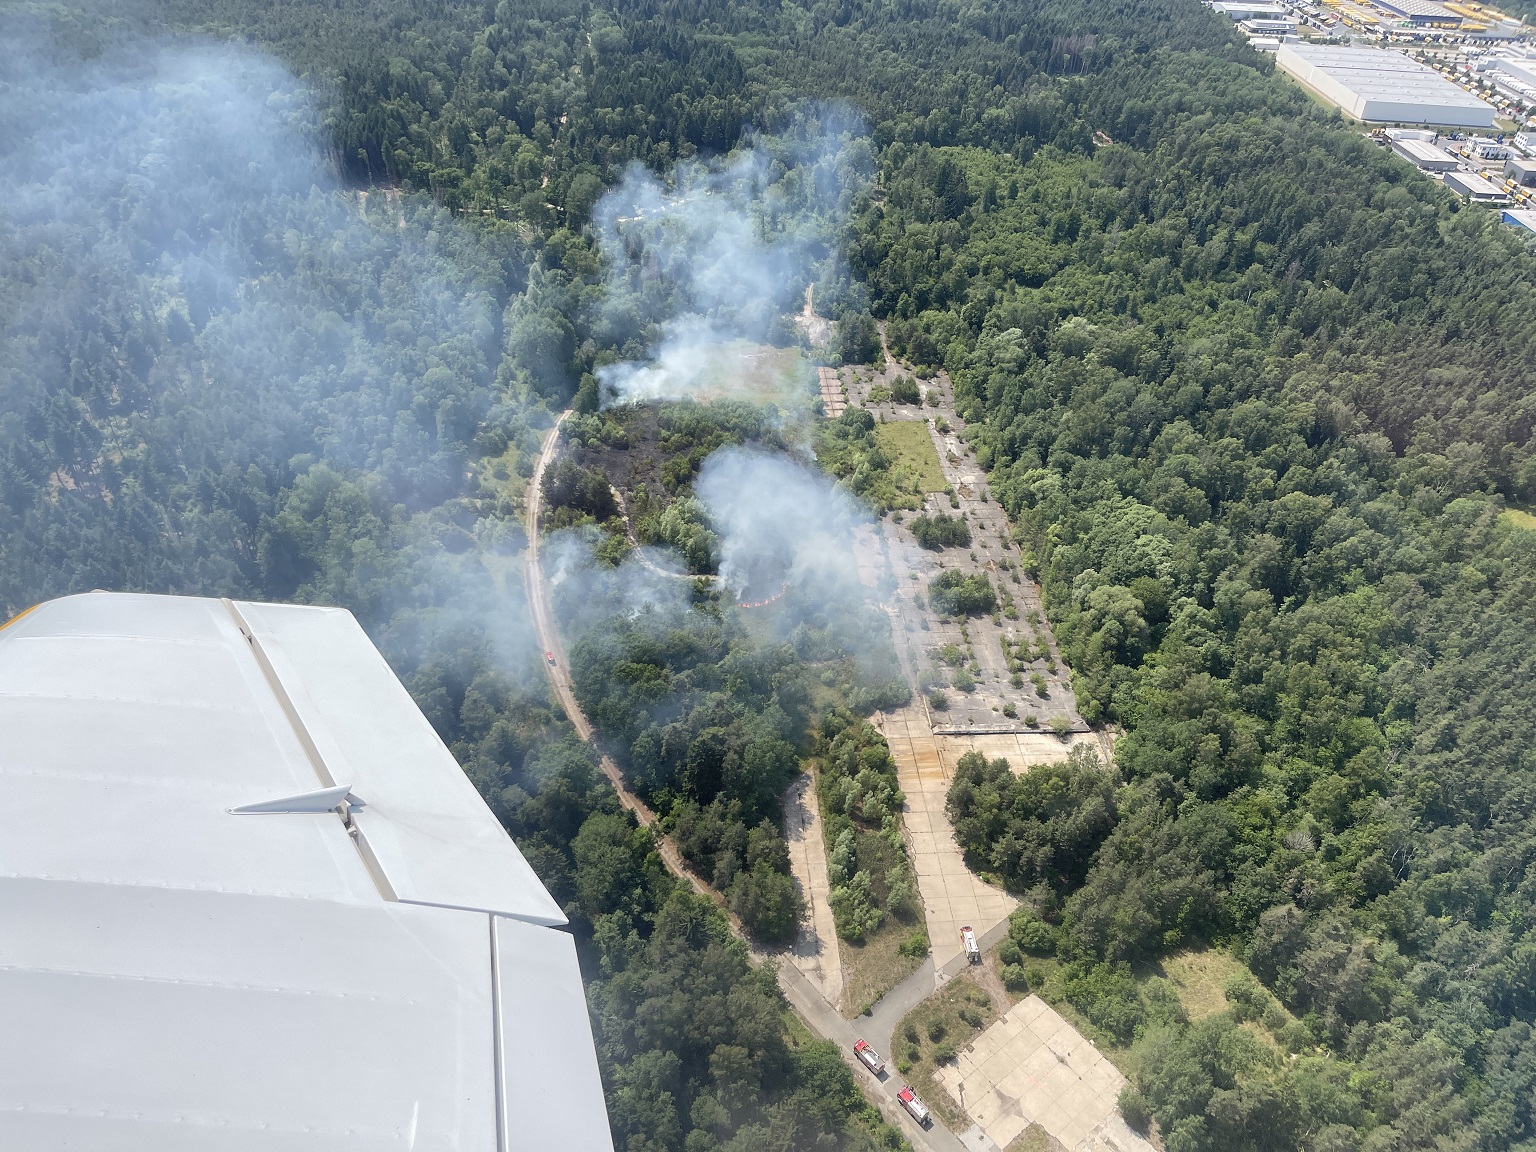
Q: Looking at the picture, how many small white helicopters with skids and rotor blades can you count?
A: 0